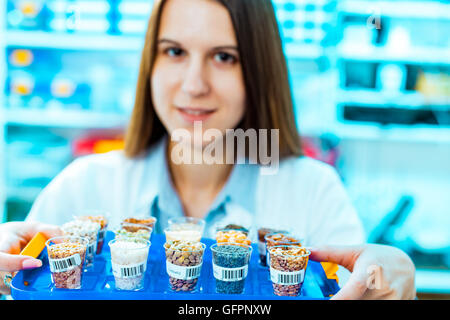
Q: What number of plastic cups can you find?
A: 15